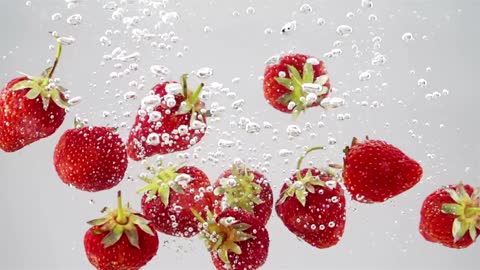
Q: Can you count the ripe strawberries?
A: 11